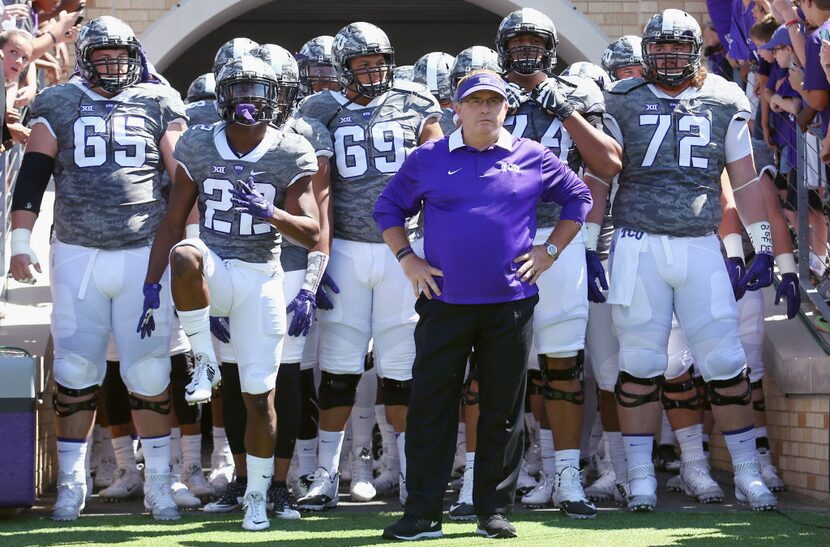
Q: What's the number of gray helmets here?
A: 14